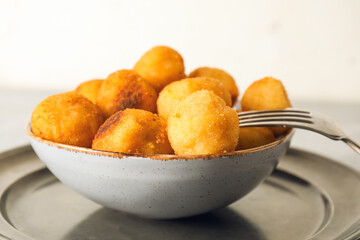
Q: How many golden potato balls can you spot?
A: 10